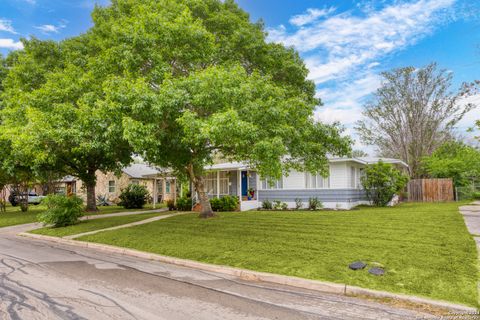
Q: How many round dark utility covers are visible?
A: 2